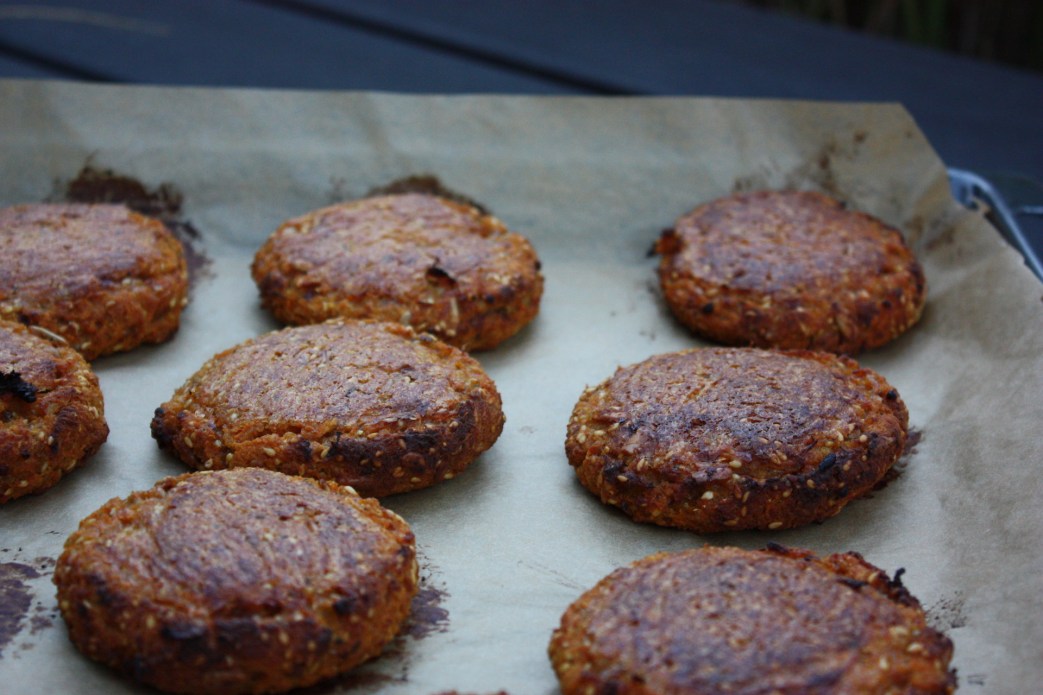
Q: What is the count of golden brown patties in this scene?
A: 8